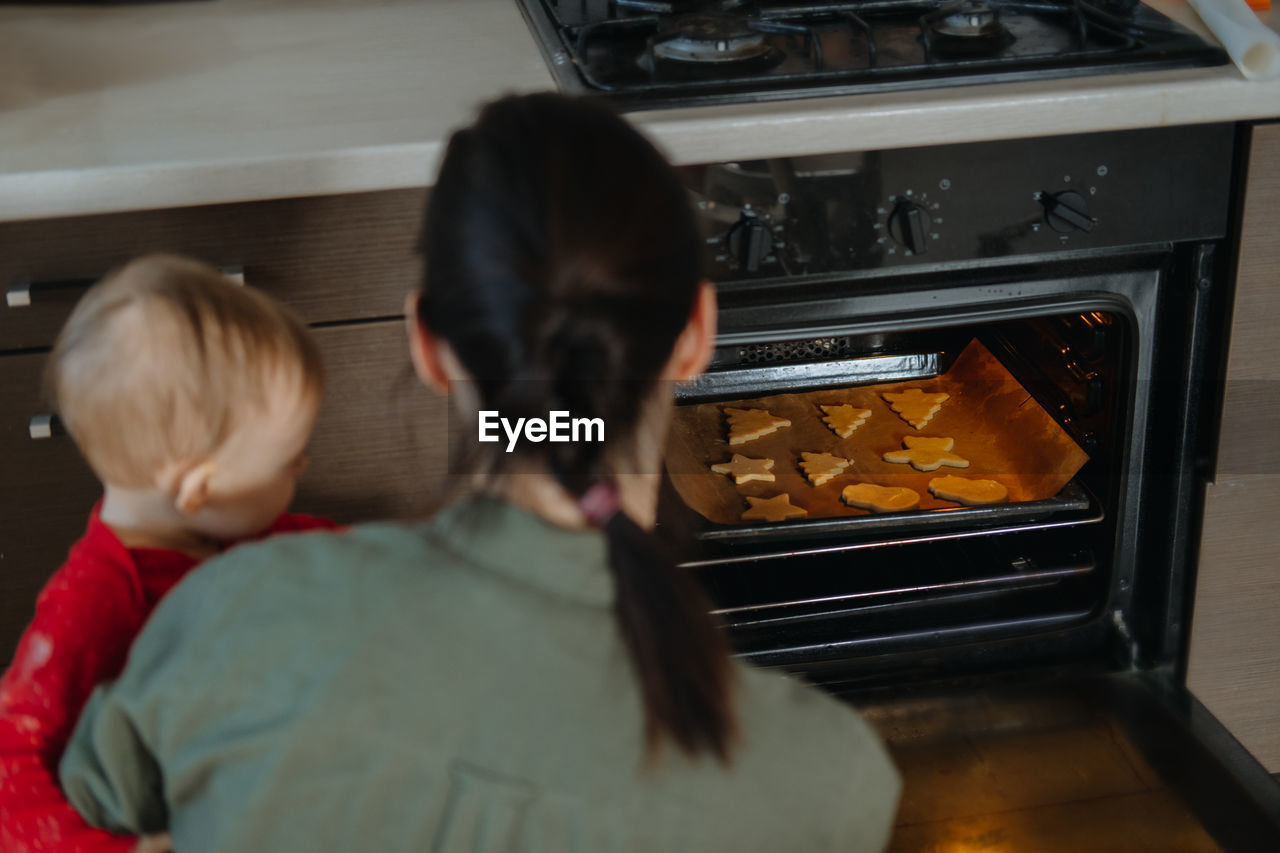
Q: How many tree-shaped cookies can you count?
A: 4